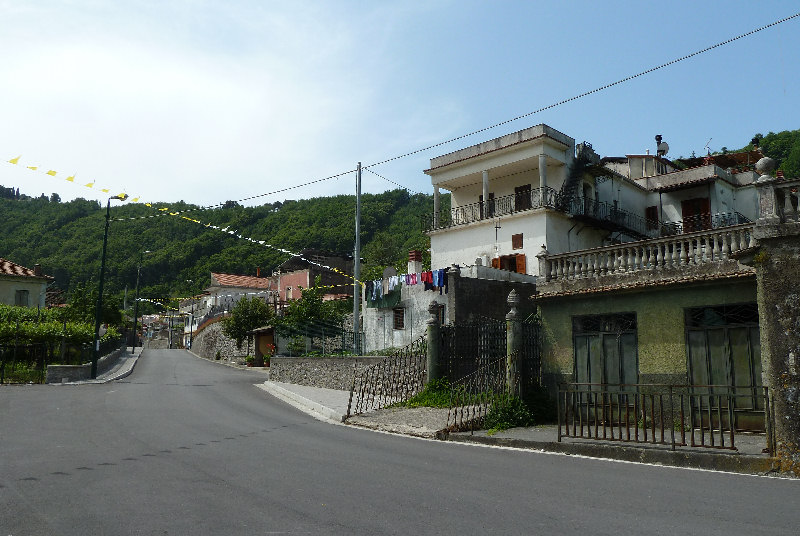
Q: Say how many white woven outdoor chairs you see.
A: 0